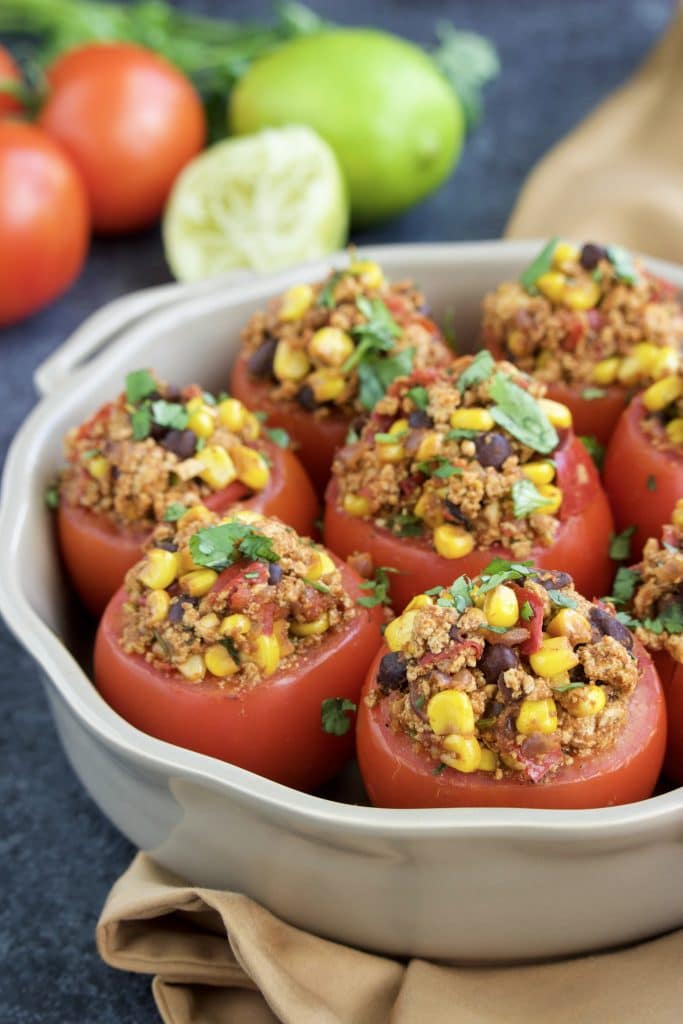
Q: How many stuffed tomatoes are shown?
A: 8